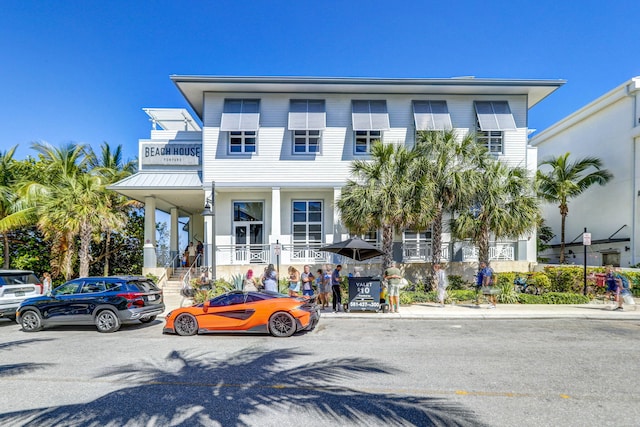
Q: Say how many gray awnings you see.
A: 5